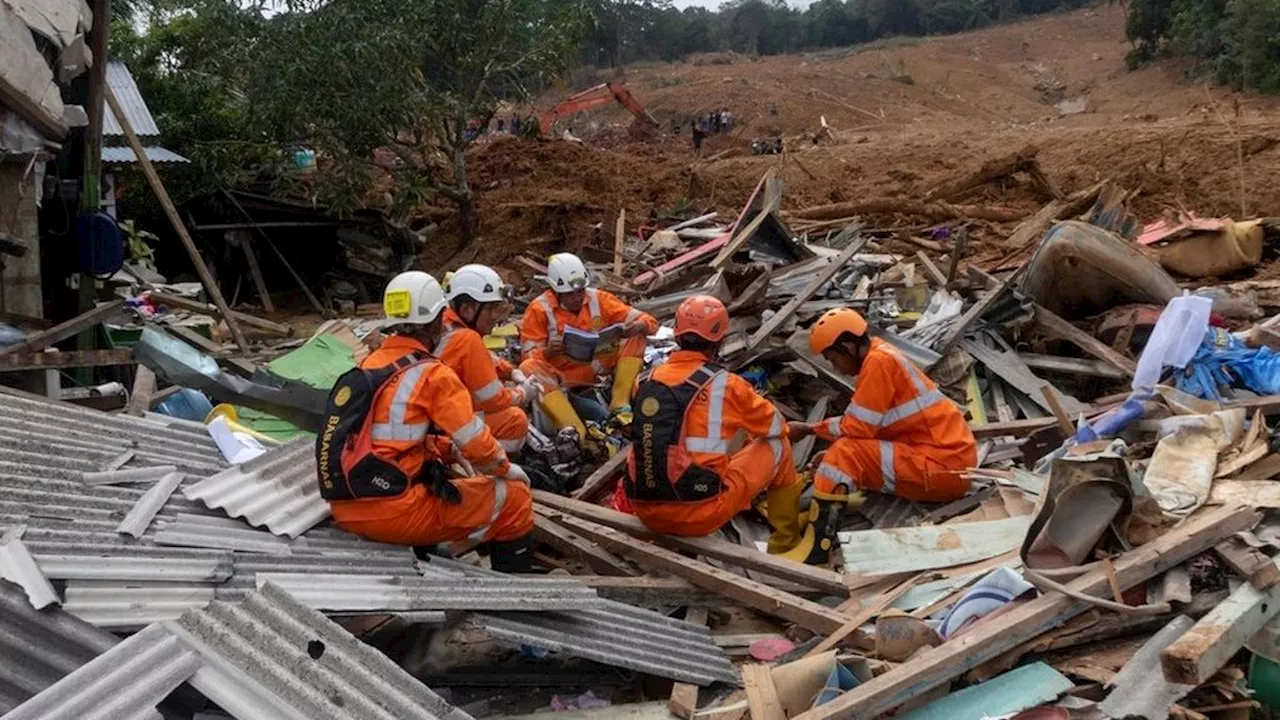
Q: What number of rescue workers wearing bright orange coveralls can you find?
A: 5